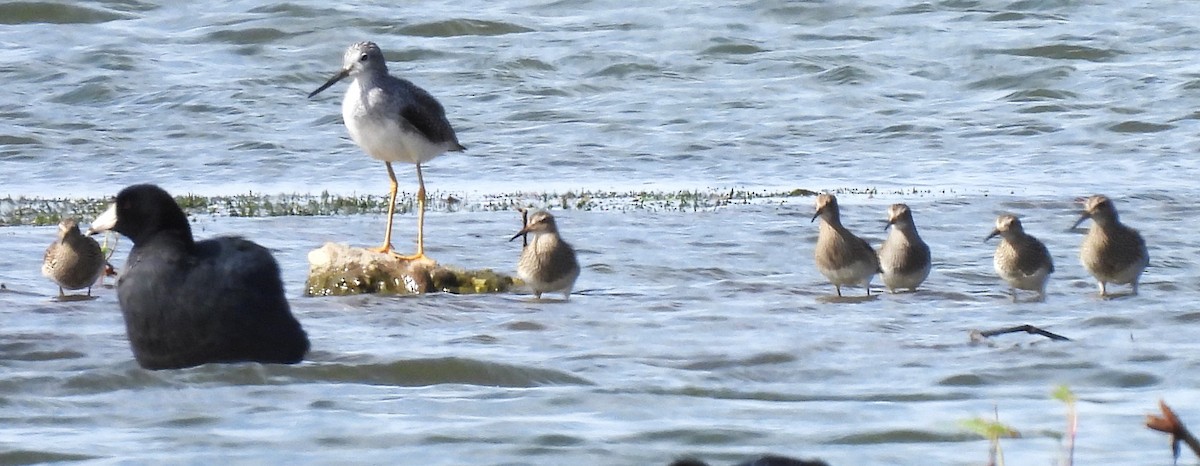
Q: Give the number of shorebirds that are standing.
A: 7